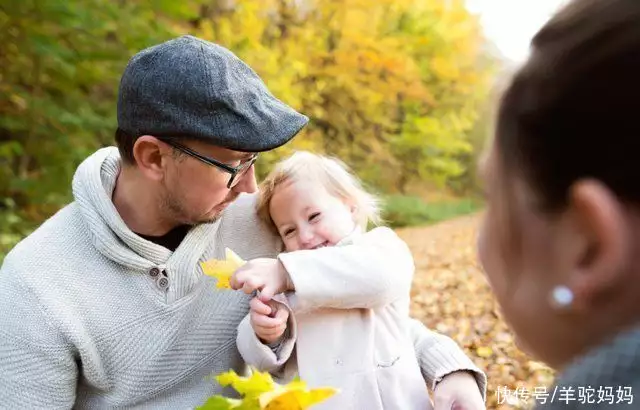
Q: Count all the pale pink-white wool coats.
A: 1